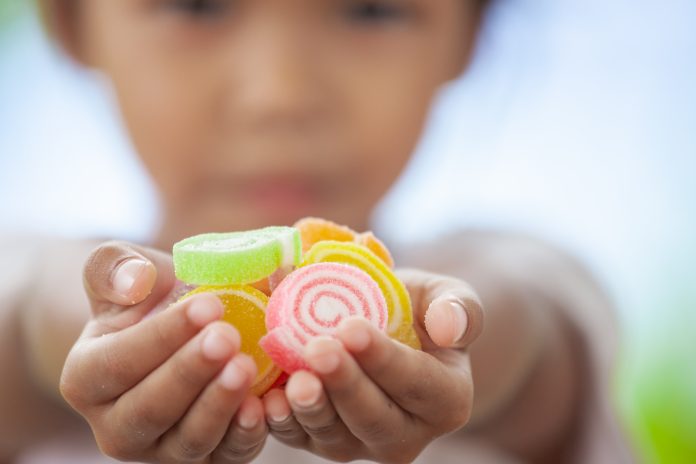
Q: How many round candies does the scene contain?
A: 5